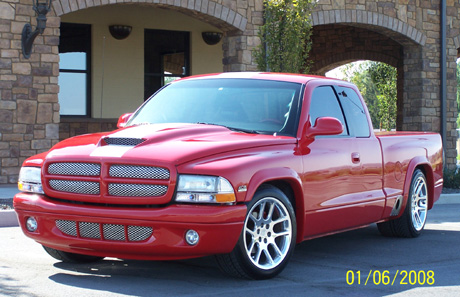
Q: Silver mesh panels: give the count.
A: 8